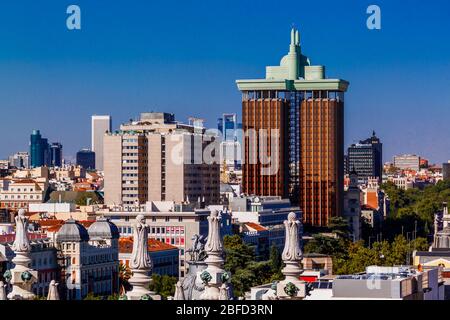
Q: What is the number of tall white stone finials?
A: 4